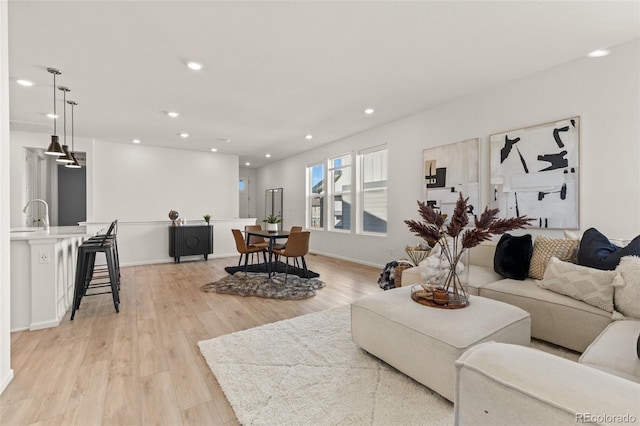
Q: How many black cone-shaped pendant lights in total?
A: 3